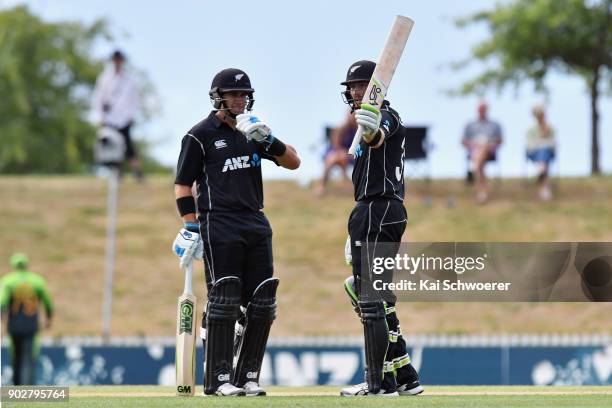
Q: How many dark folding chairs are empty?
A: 1